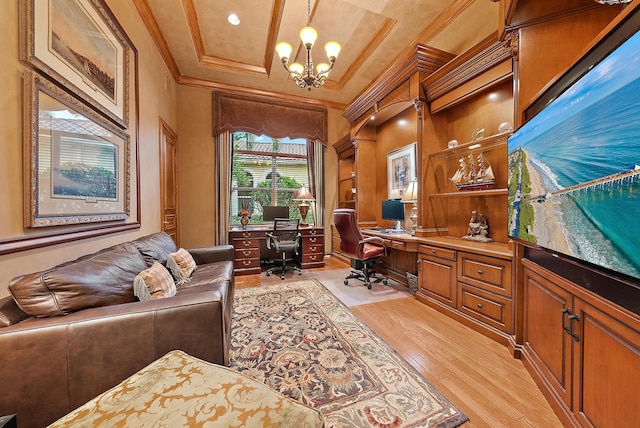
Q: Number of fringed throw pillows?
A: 2